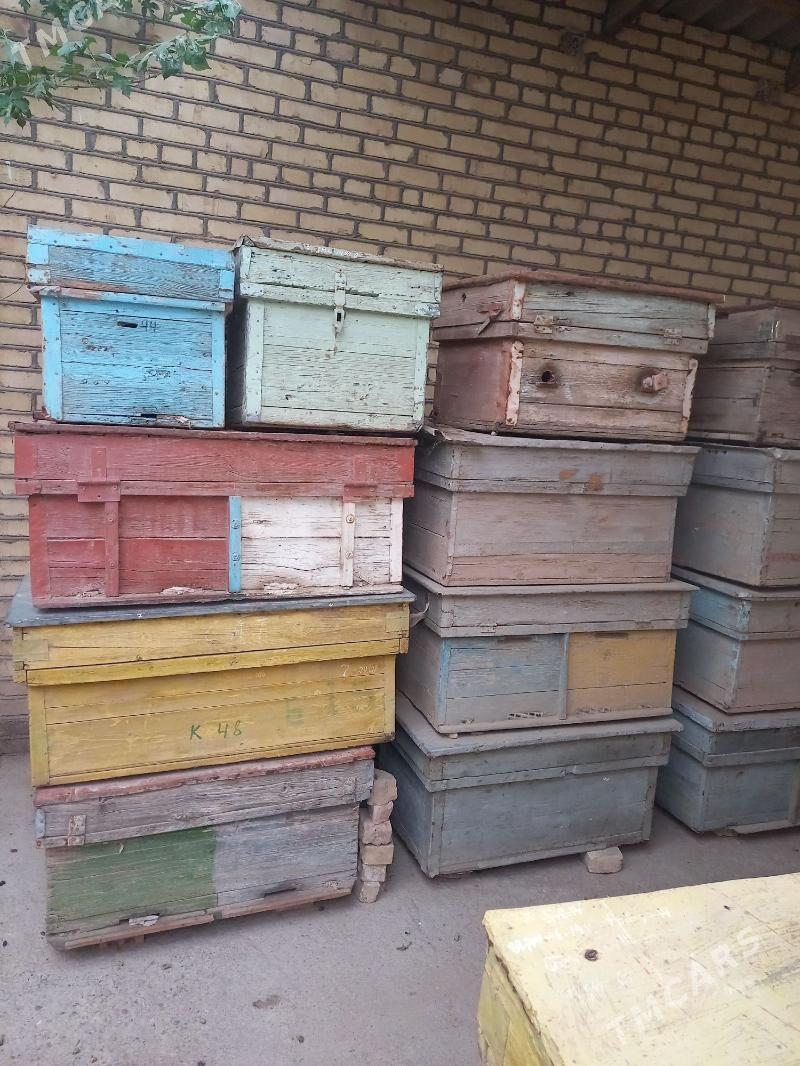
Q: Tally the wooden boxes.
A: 14